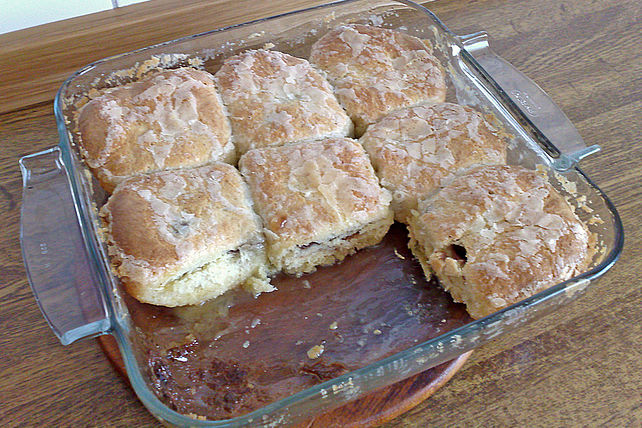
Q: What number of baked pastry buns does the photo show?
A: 7